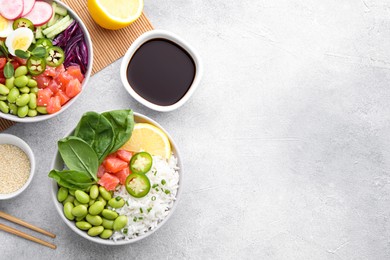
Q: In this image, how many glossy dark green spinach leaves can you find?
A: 4